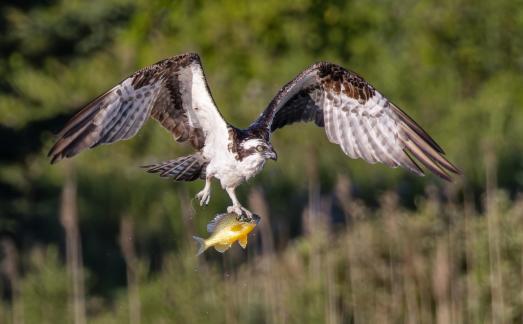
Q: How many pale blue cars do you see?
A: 0